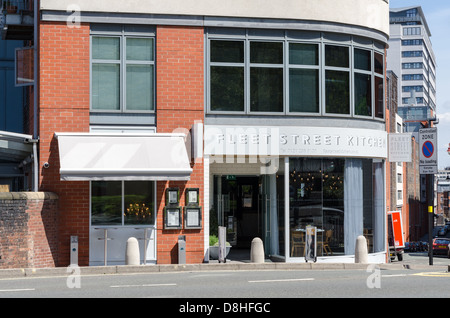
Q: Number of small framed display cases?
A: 4